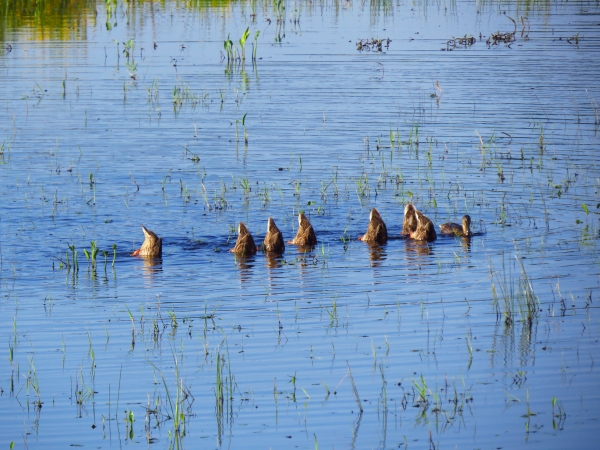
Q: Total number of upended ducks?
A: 7